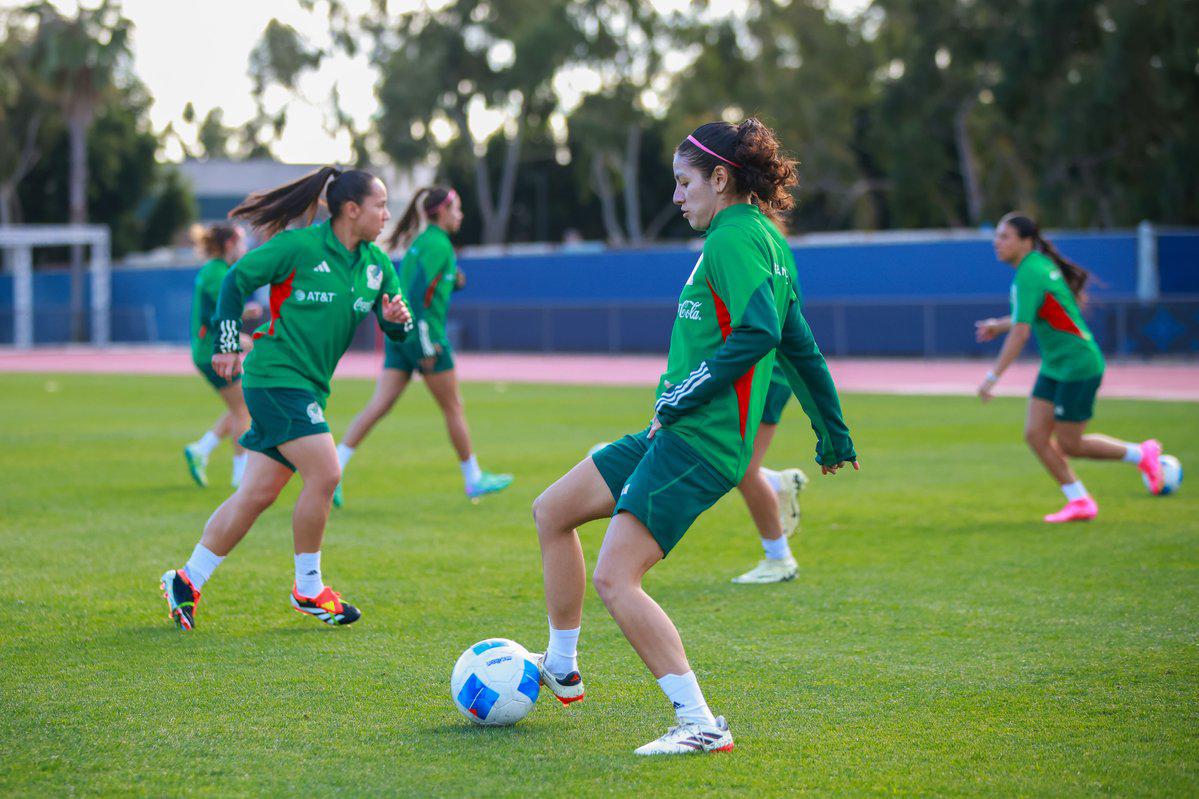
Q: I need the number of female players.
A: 6